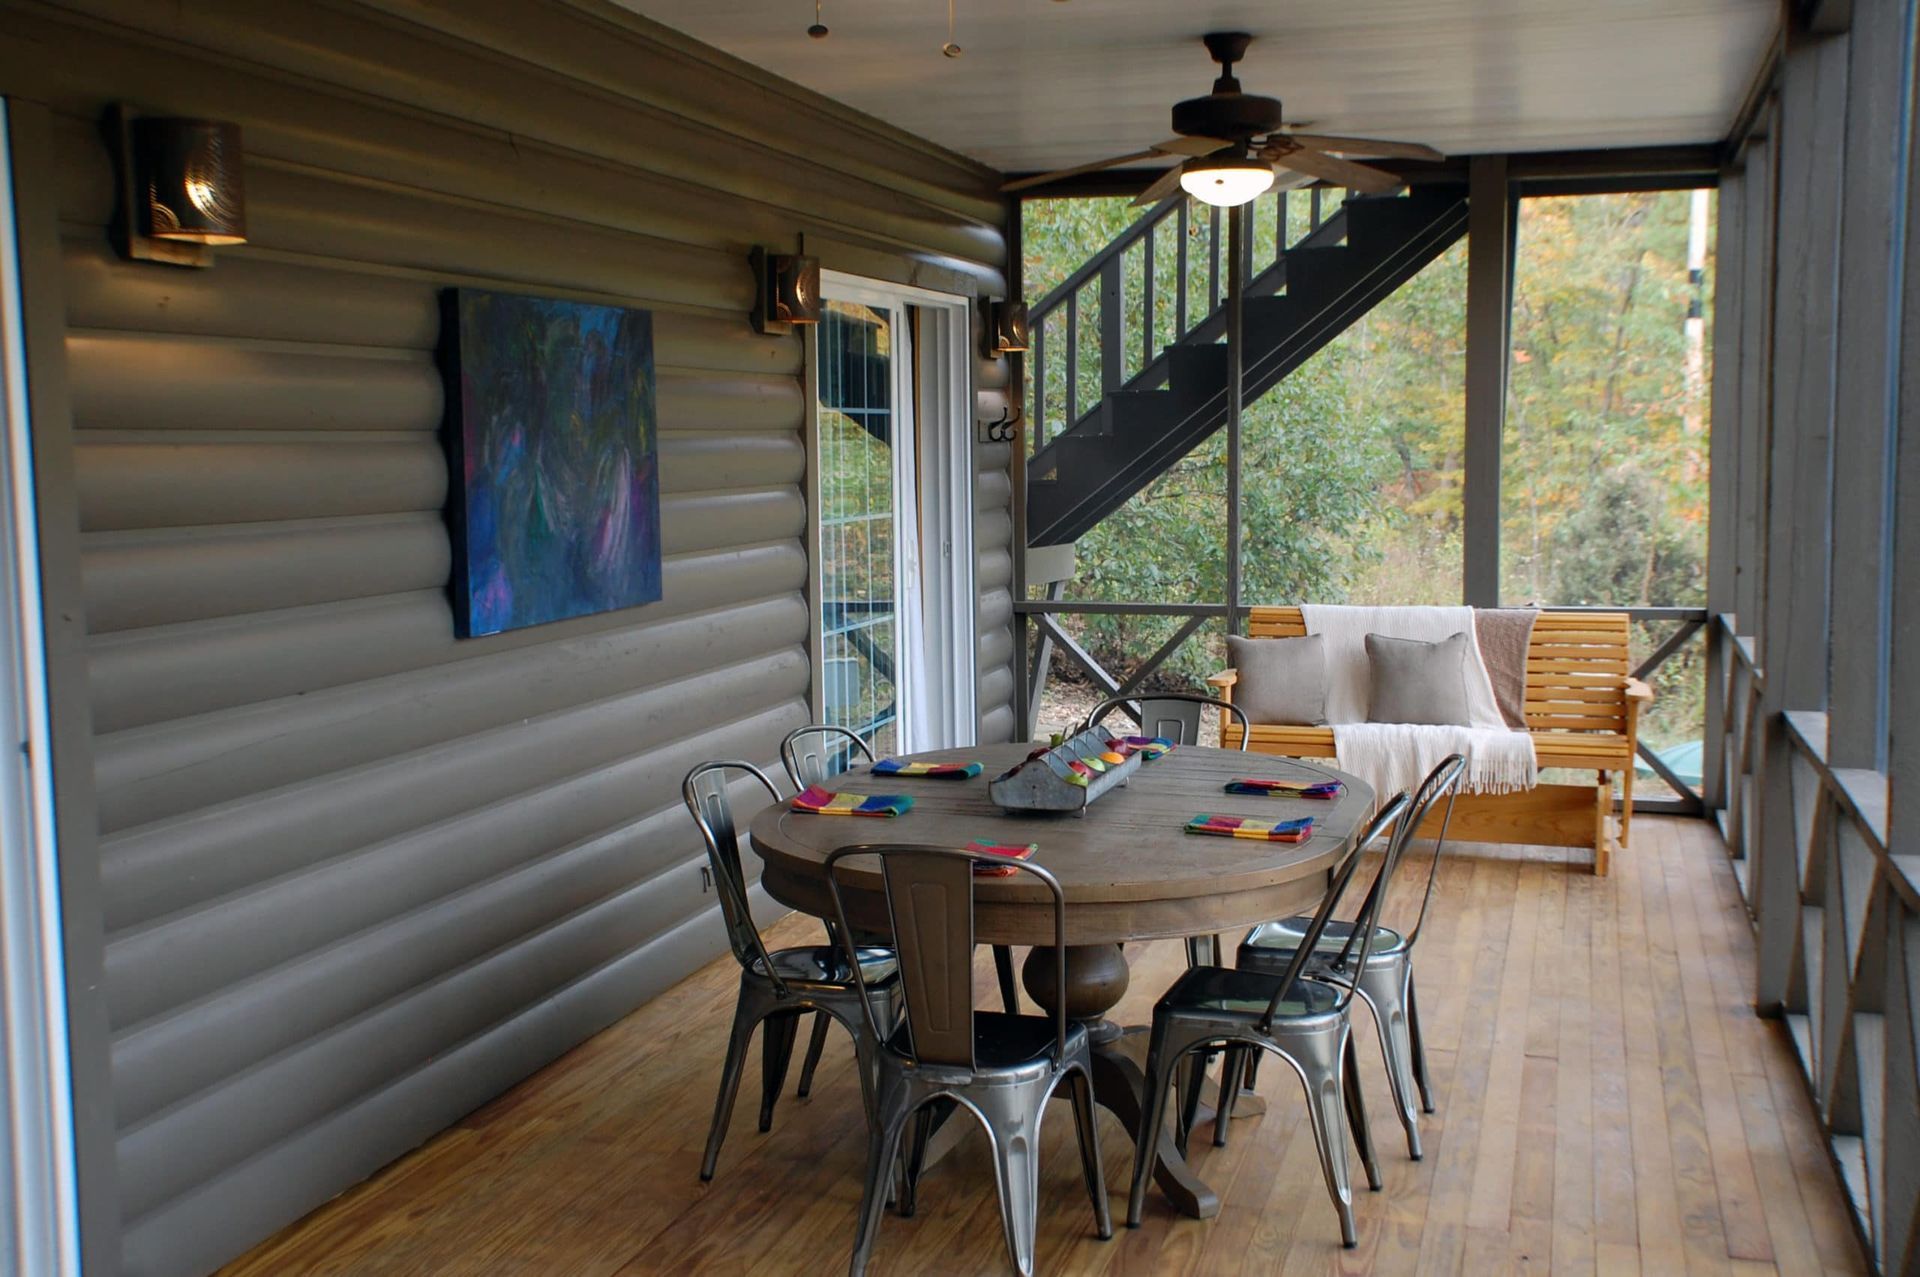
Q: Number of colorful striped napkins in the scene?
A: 6